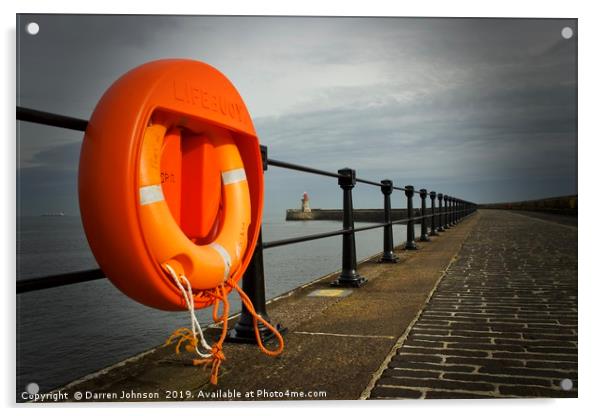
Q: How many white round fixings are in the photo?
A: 4